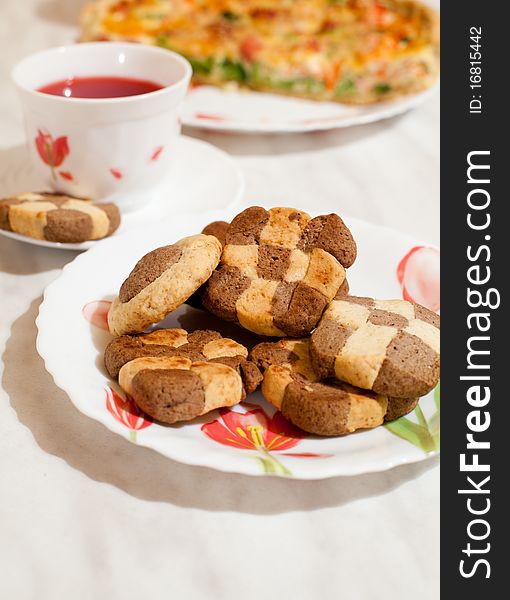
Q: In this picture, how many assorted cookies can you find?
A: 7